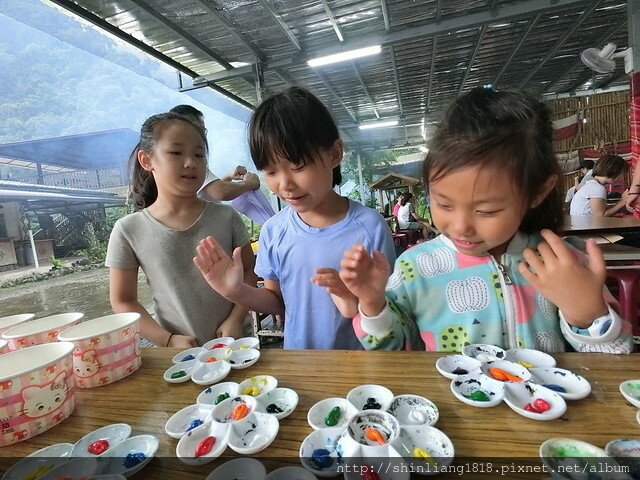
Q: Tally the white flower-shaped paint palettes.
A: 8